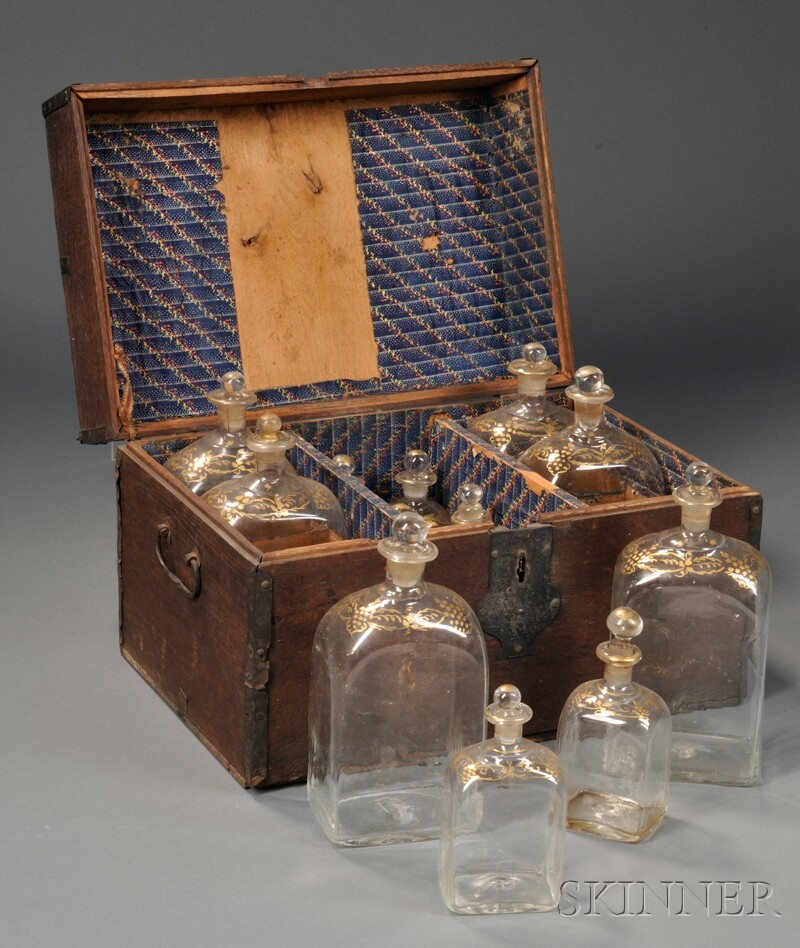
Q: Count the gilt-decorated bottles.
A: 11